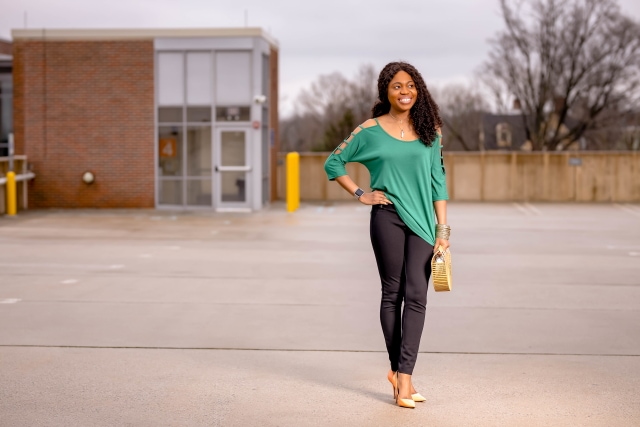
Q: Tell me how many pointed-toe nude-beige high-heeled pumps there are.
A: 2